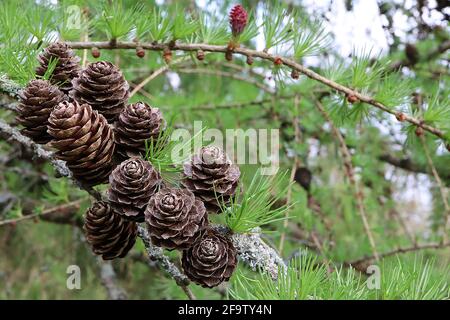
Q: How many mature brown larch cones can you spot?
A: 10